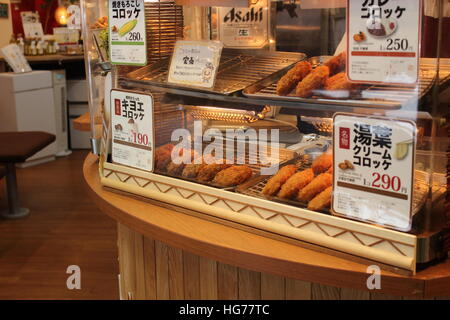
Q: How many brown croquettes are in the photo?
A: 14